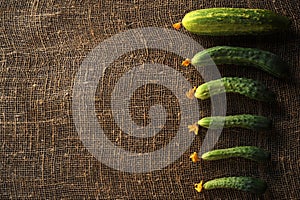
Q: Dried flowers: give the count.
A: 6